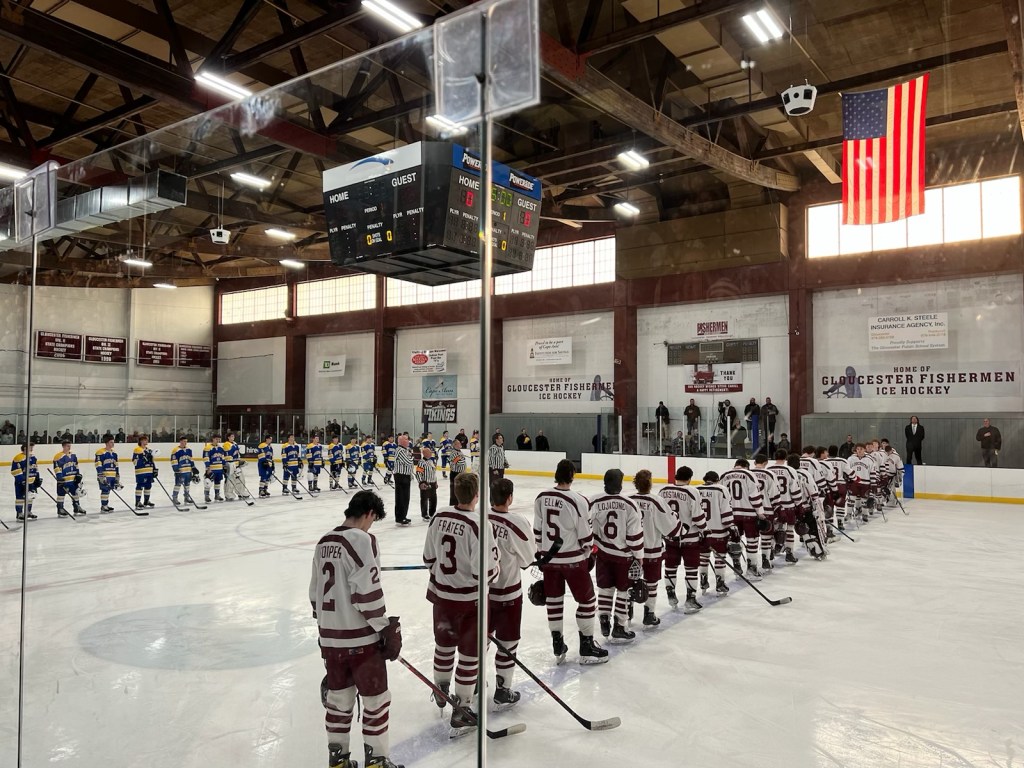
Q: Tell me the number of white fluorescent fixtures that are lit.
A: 12